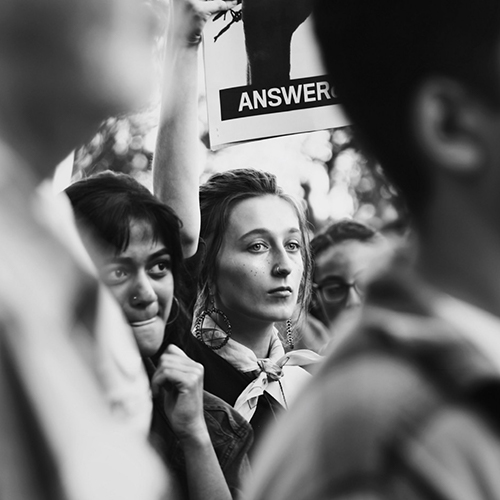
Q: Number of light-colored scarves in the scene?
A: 1